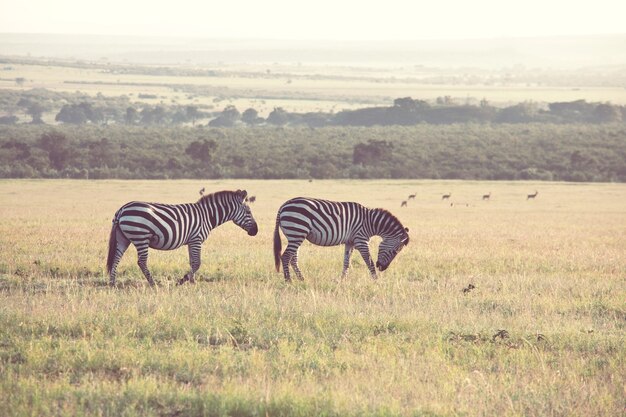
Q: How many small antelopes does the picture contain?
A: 5